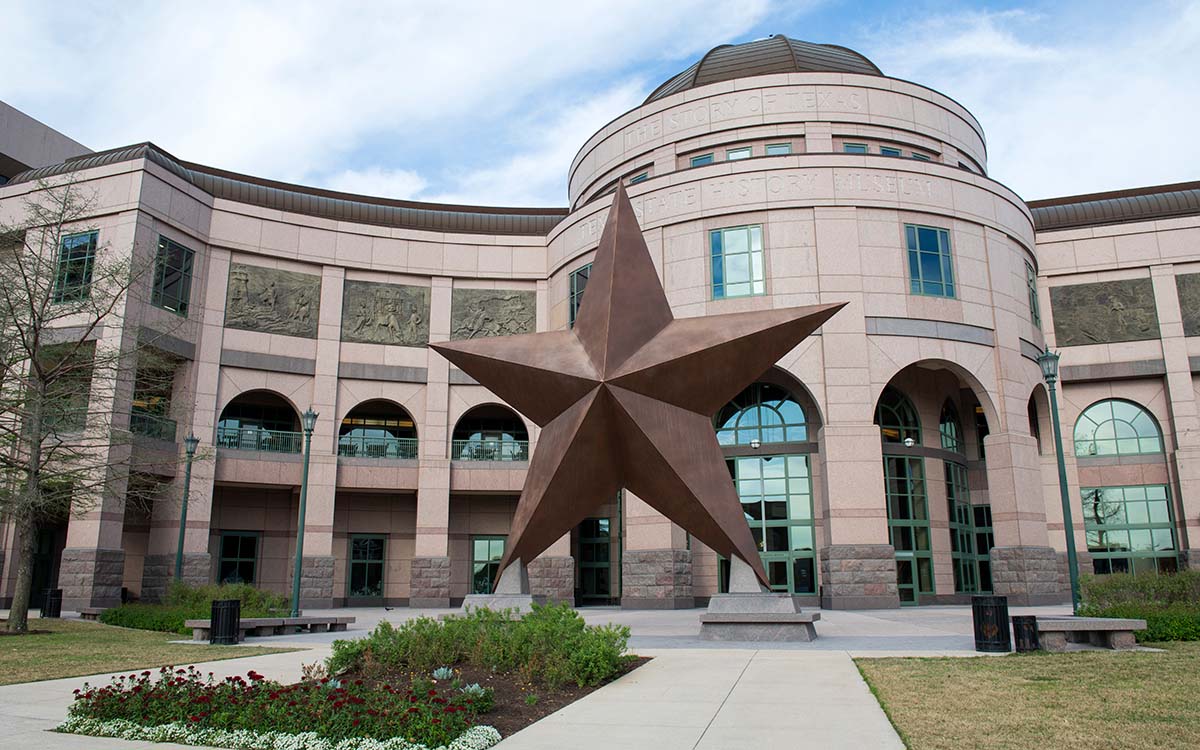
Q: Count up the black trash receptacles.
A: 4